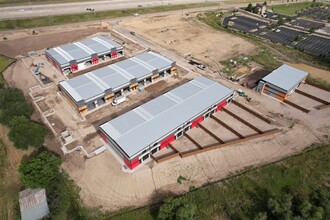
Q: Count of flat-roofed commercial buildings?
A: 4